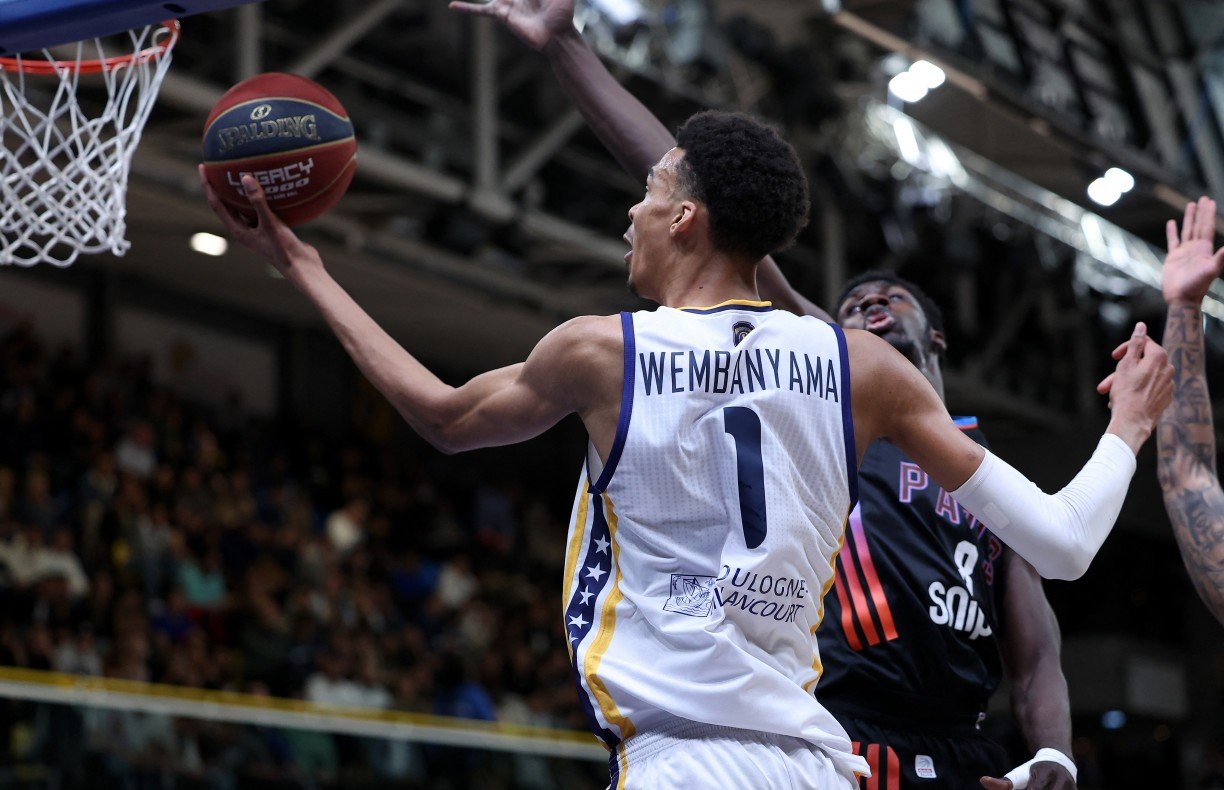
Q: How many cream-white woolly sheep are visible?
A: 0